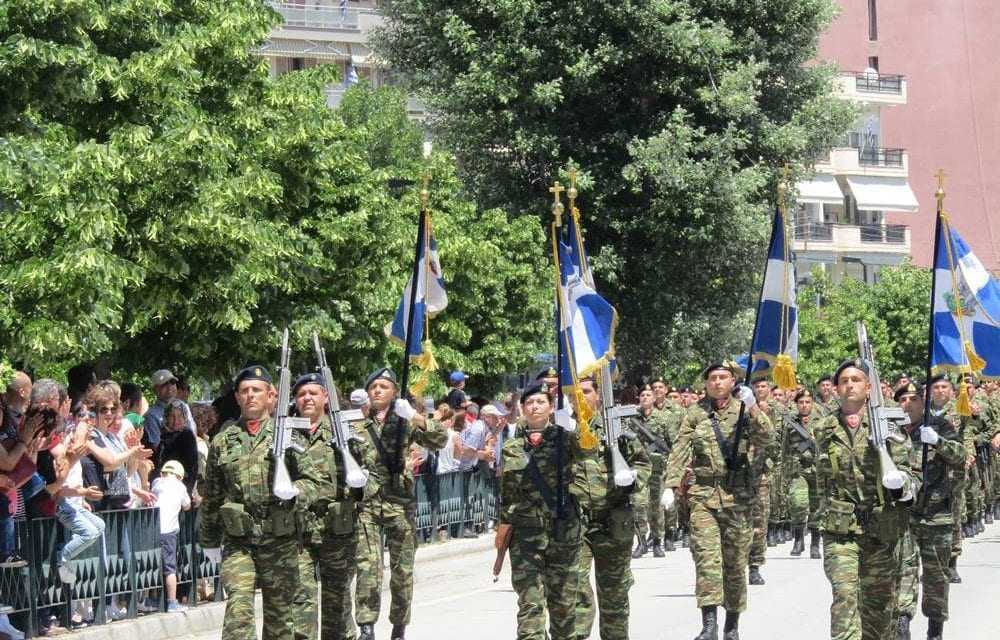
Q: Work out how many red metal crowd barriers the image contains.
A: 0